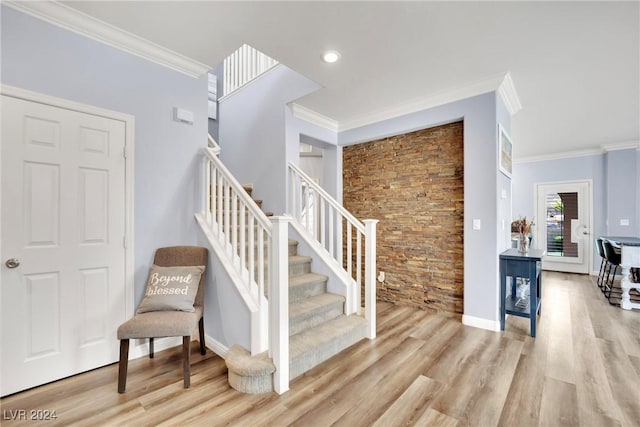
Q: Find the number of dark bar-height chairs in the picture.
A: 2